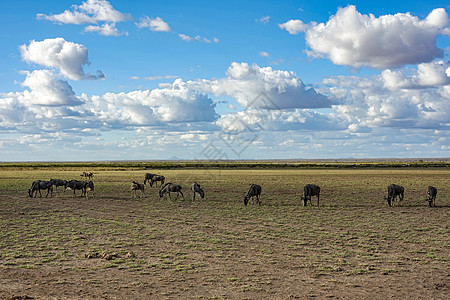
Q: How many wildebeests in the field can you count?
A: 14